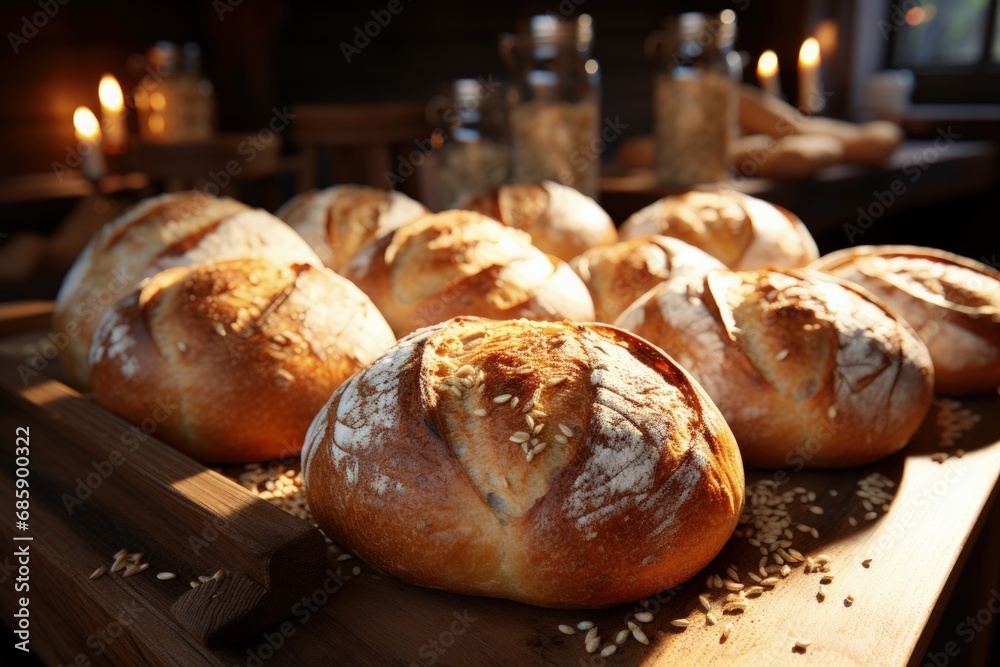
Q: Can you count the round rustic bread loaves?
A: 10